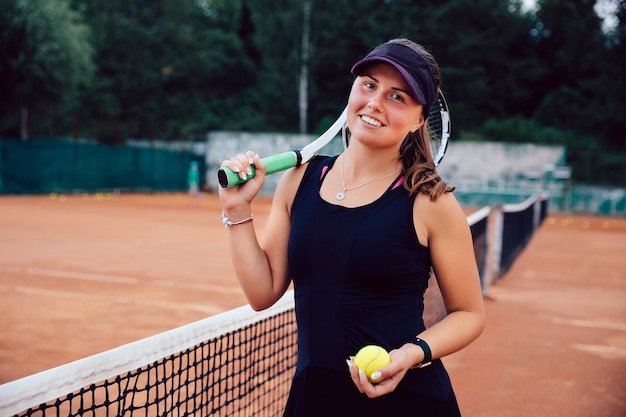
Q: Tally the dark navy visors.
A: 1